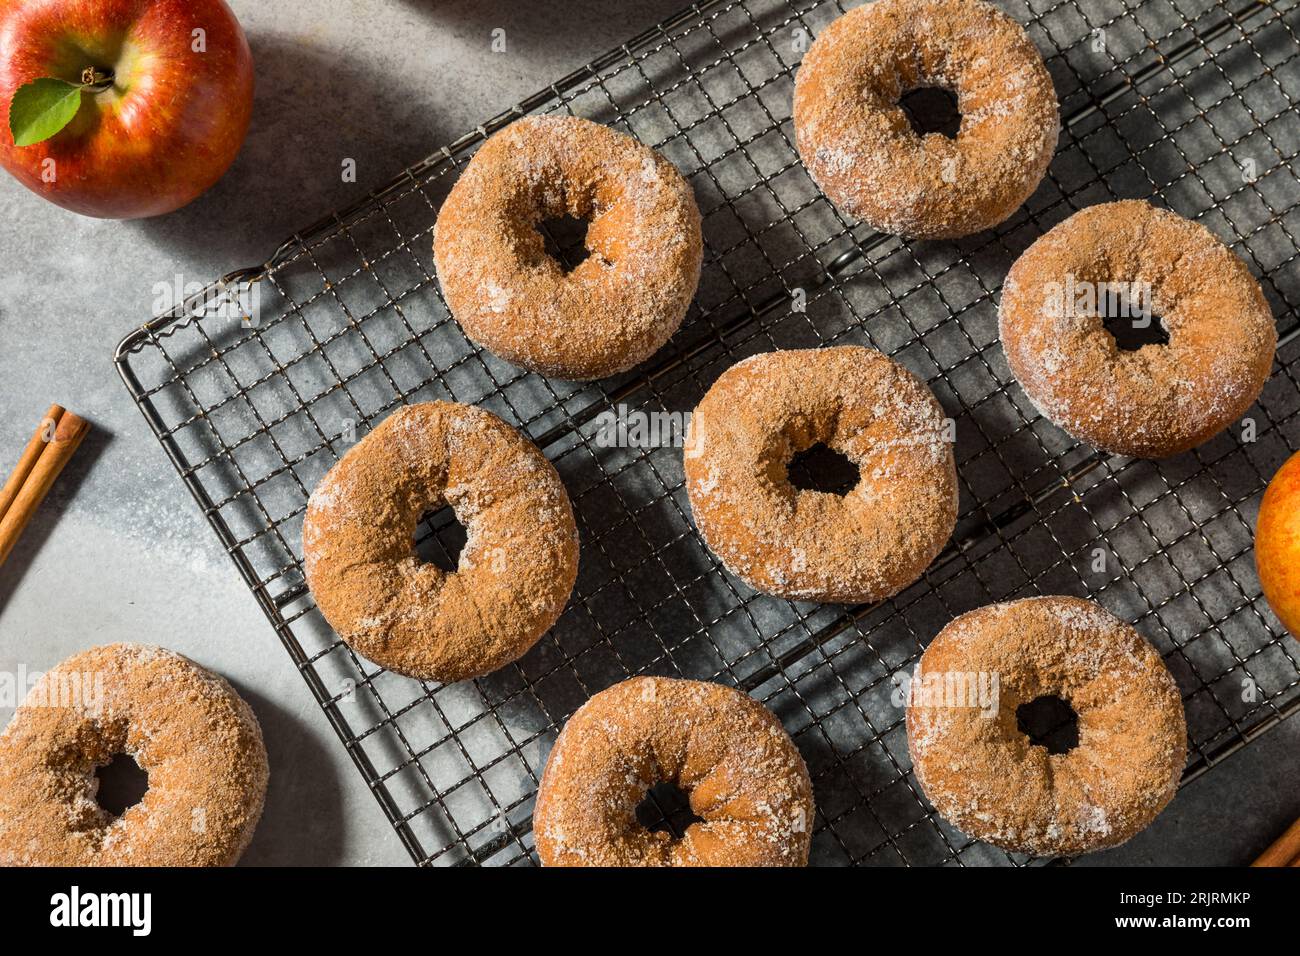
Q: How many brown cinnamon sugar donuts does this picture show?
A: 8